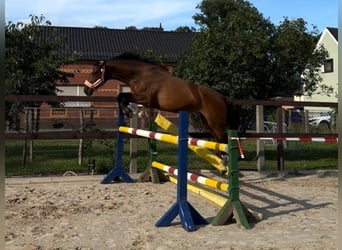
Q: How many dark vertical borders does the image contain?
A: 2